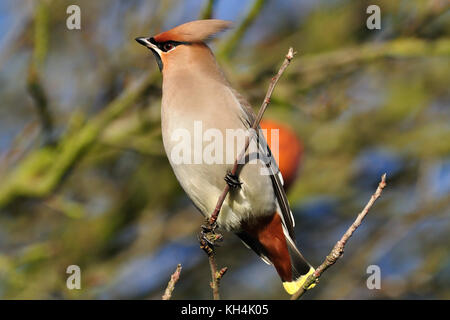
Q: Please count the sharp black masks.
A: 1